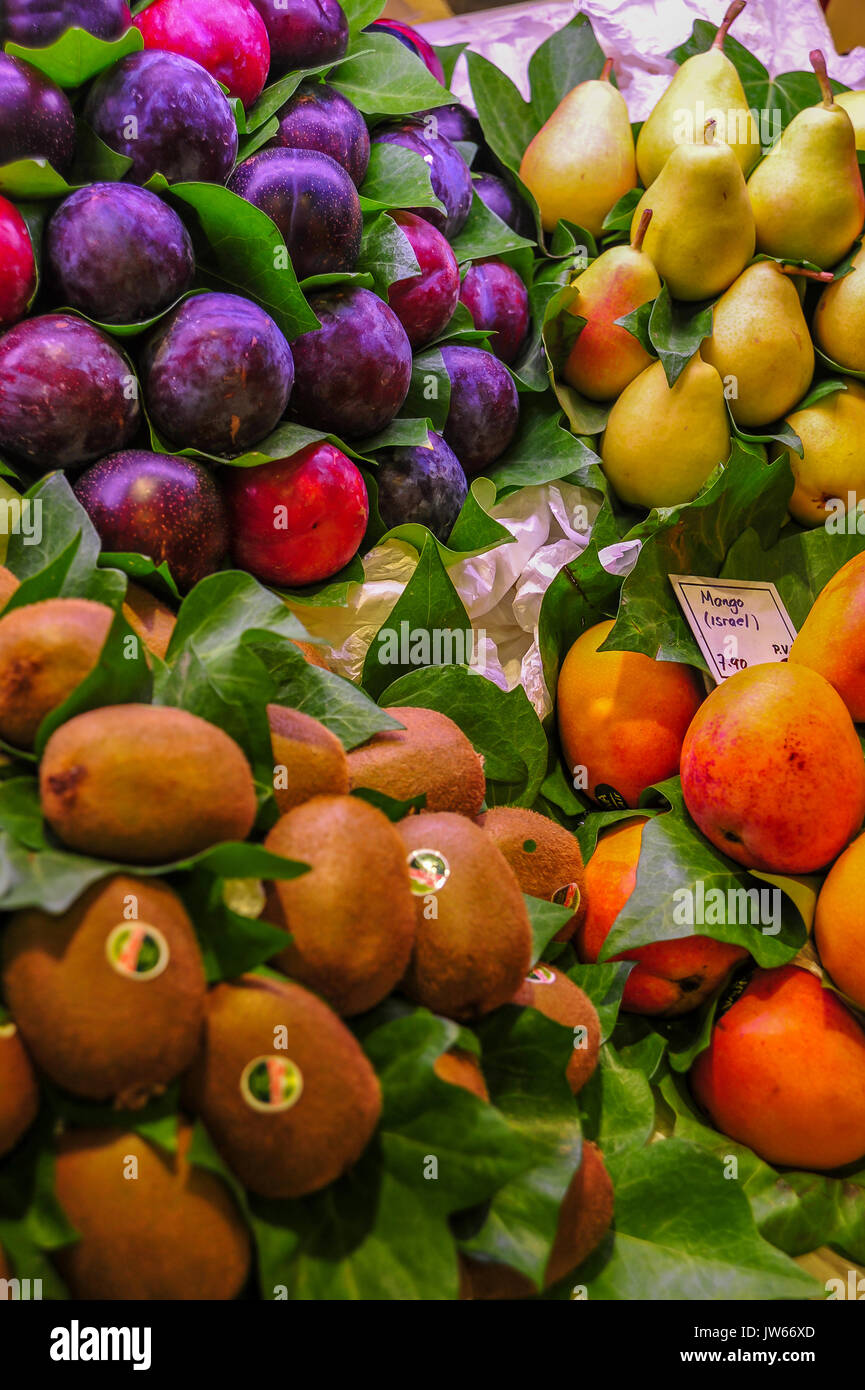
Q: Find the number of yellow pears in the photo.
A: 10